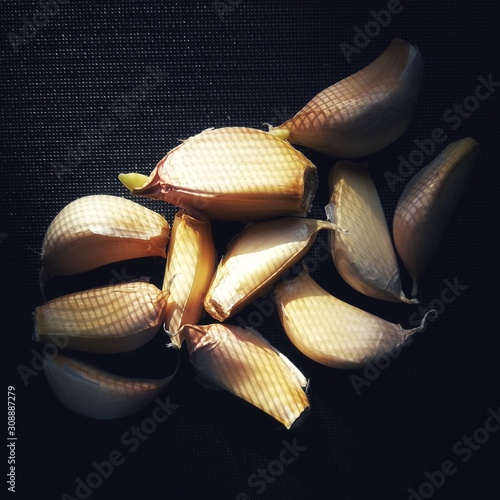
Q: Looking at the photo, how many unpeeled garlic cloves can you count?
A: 11